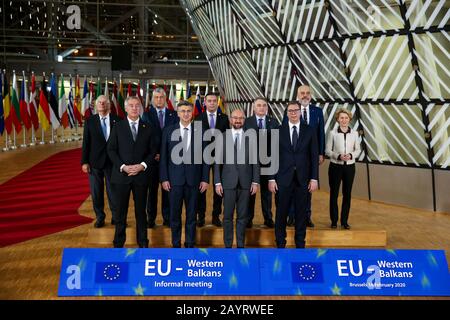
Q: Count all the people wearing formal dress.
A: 10